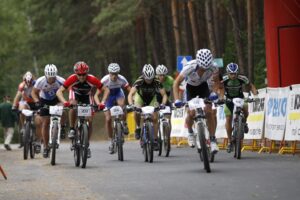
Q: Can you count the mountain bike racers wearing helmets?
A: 8